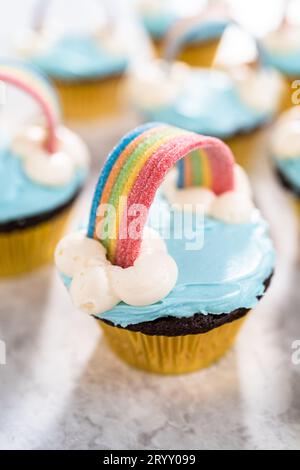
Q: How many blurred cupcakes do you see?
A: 6